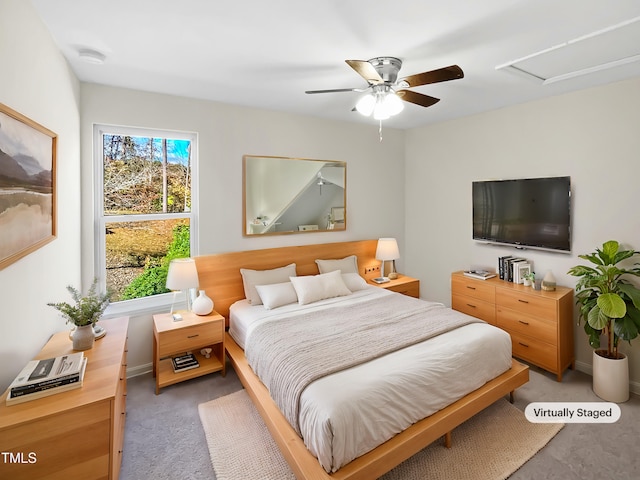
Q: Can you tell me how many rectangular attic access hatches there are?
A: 1